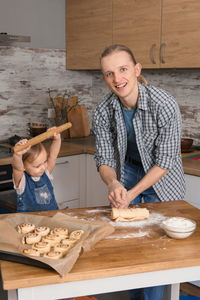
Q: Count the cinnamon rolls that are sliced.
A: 11